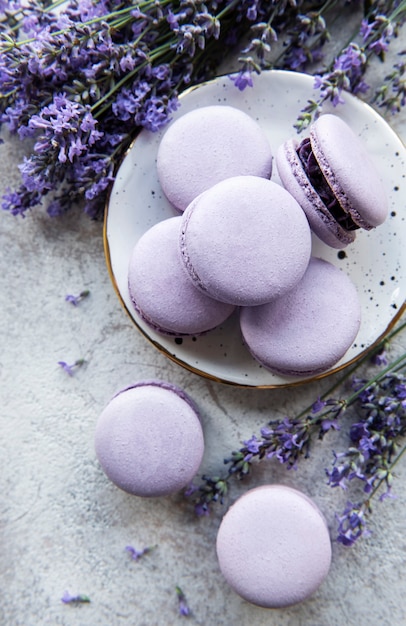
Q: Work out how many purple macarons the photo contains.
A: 7